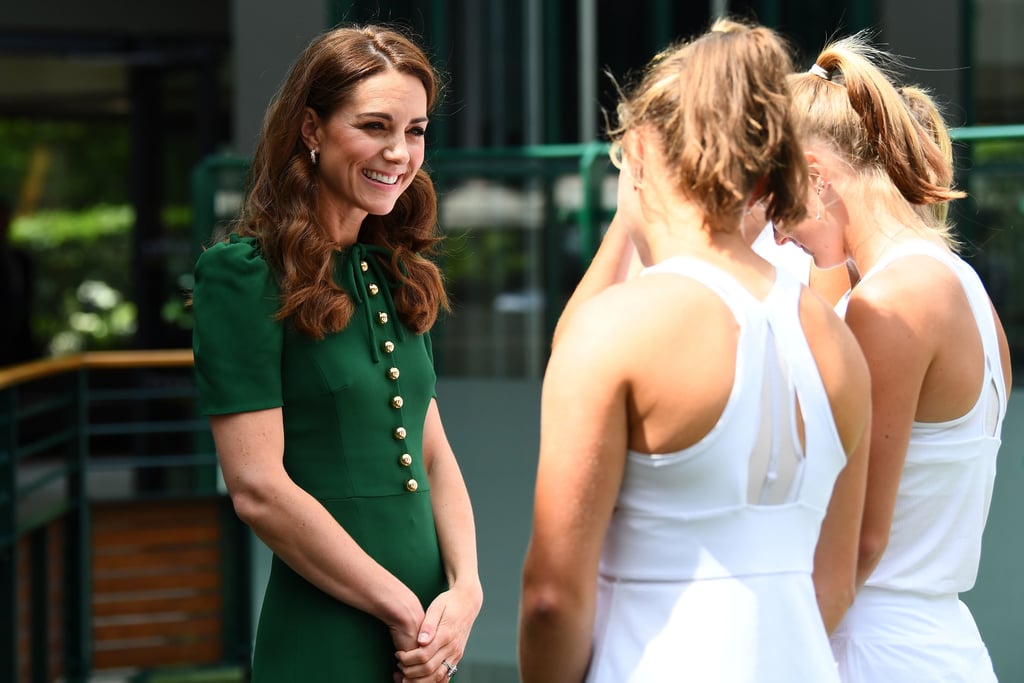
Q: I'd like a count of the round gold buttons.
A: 9